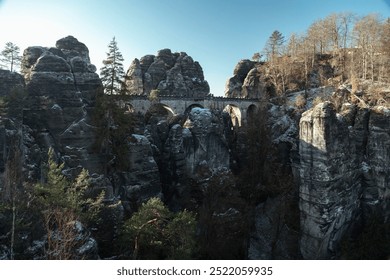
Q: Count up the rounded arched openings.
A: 5